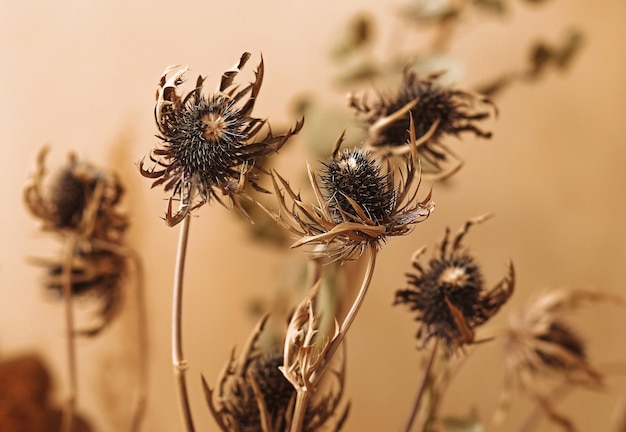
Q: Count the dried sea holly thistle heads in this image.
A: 8